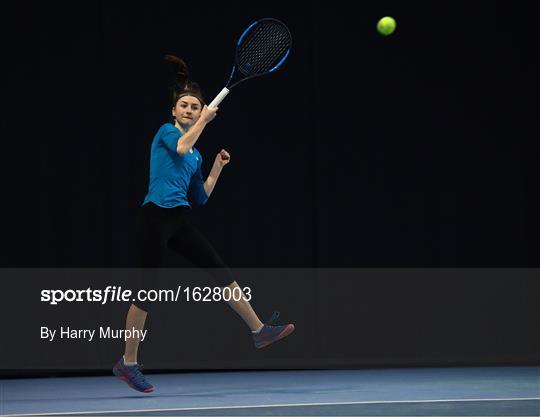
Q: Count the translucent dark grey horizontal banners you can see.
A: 1